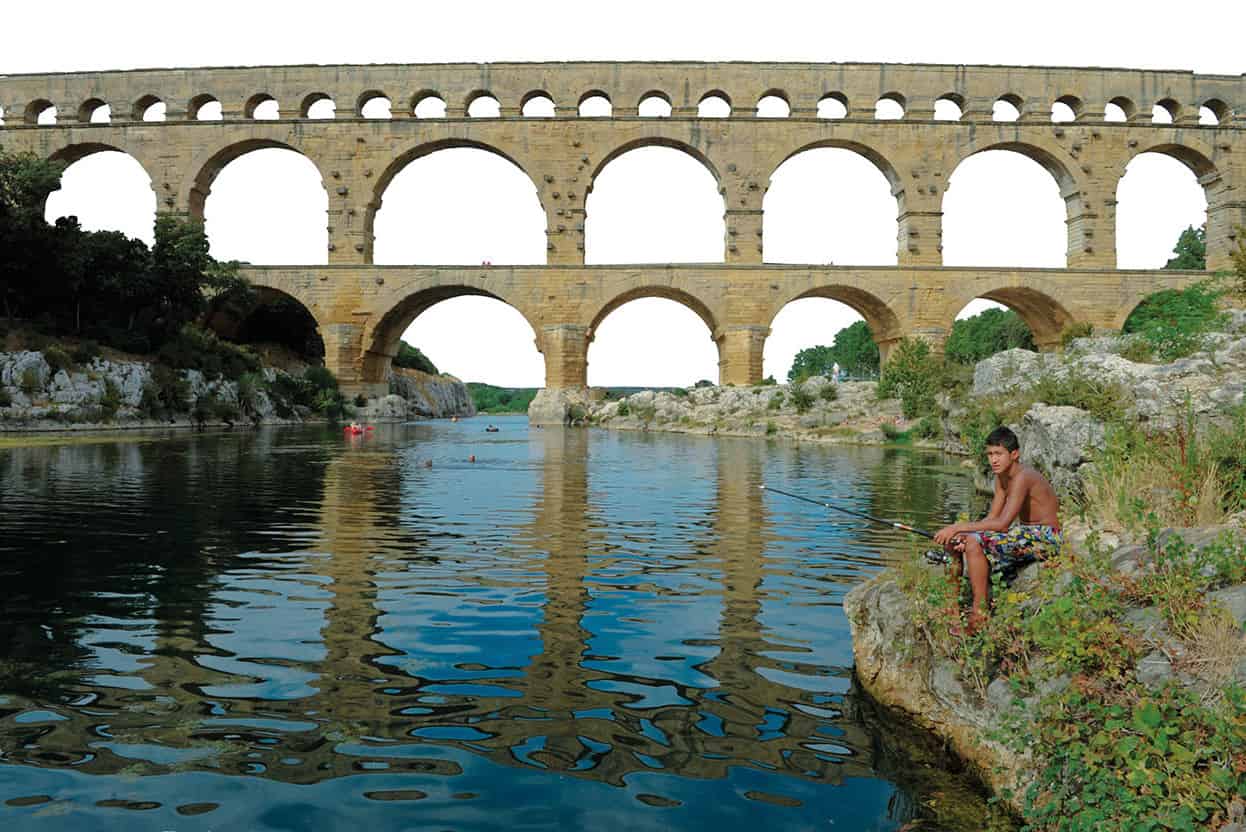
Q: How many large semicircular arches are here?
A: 13